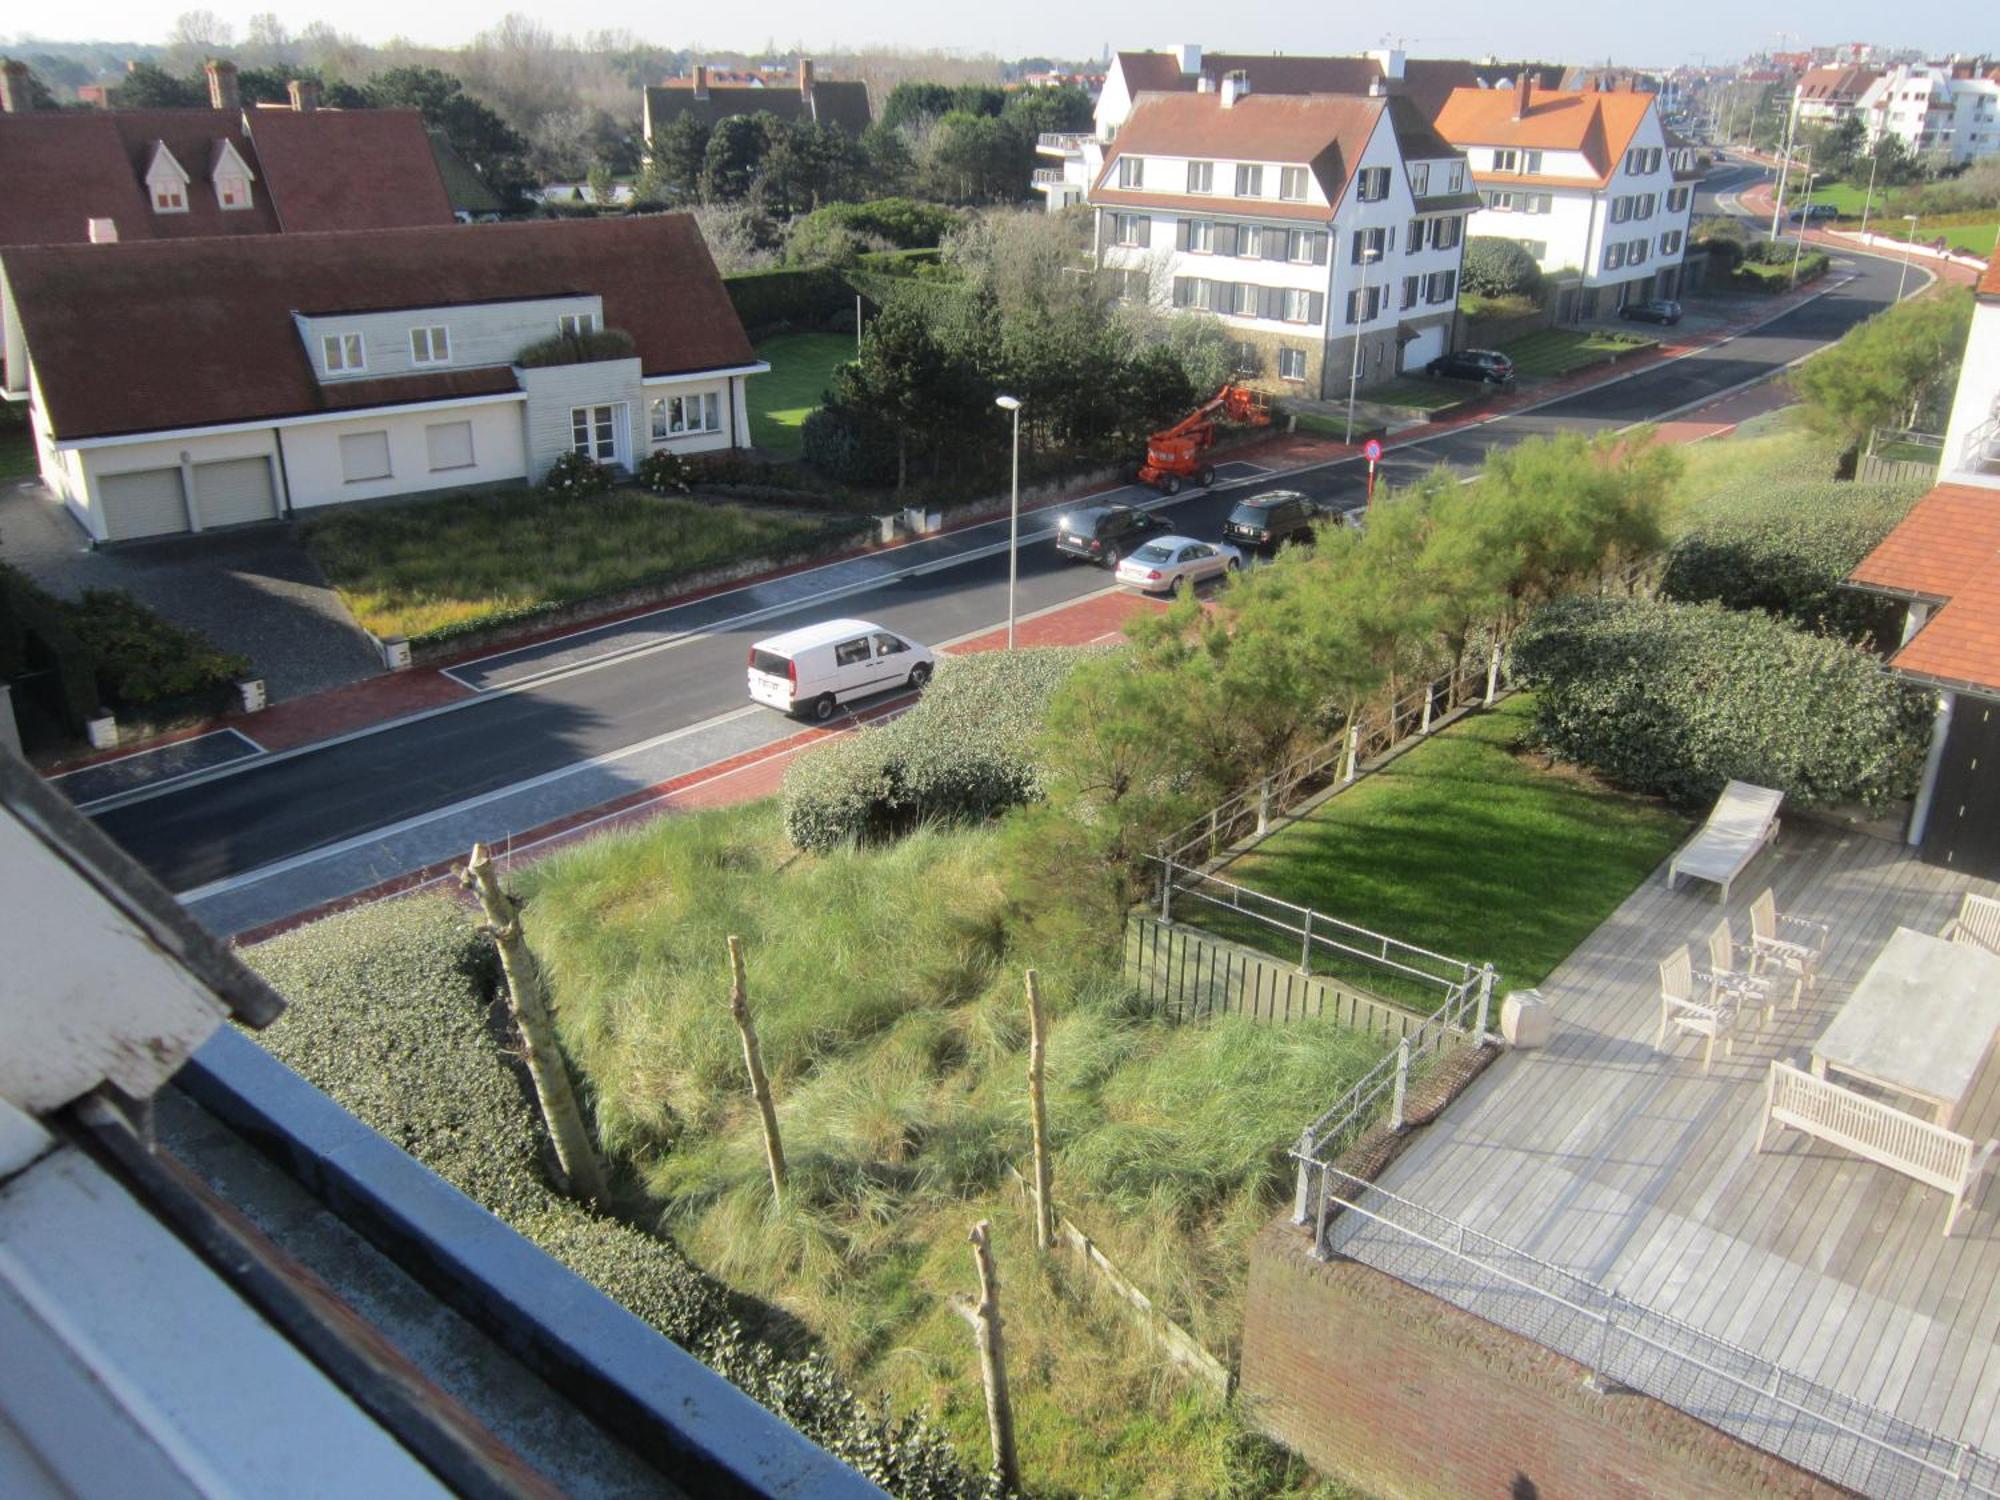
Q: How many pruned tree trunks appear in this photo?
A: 4